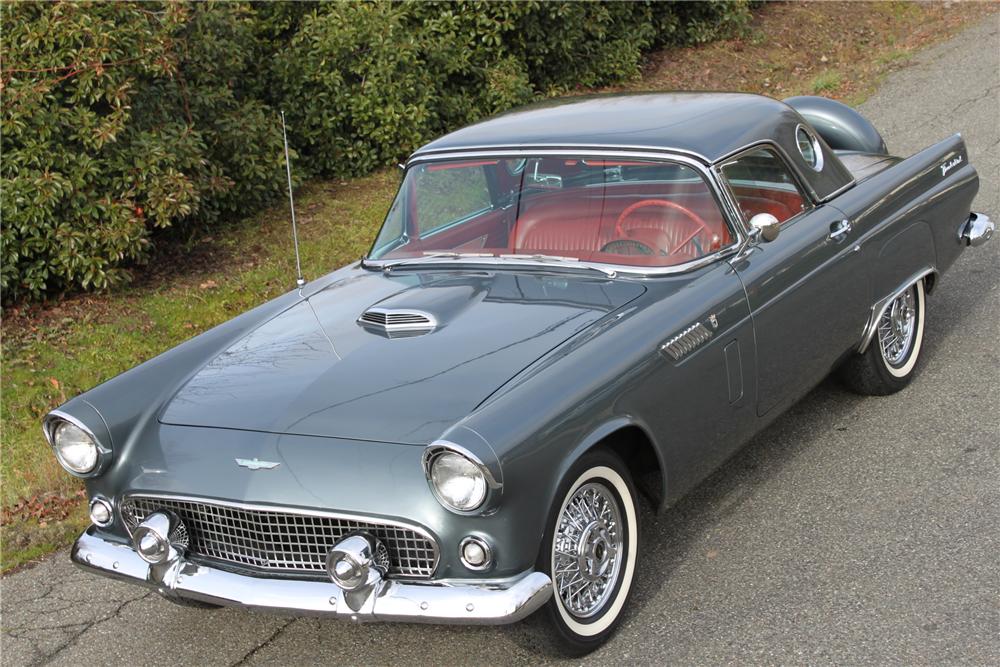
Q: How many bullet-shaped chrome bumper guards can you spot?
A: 2